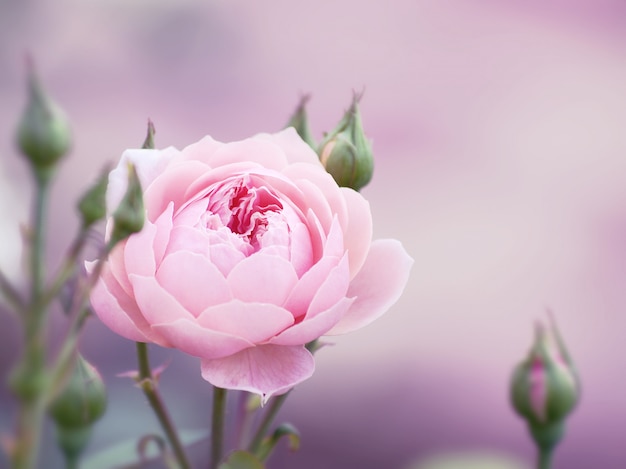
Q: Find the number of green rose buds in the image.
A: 8